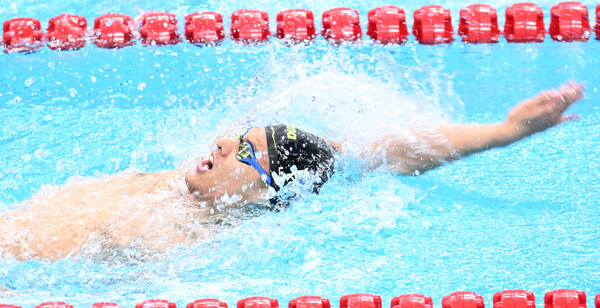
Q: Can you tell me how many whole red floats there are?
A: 13